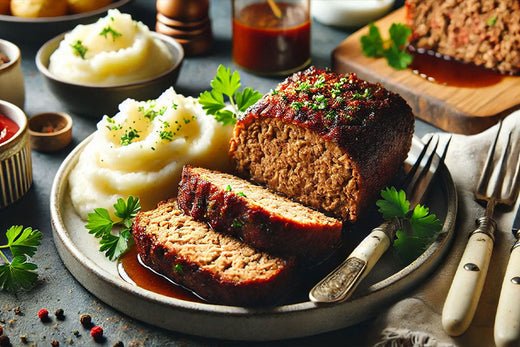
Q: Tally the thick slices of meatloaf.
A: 2